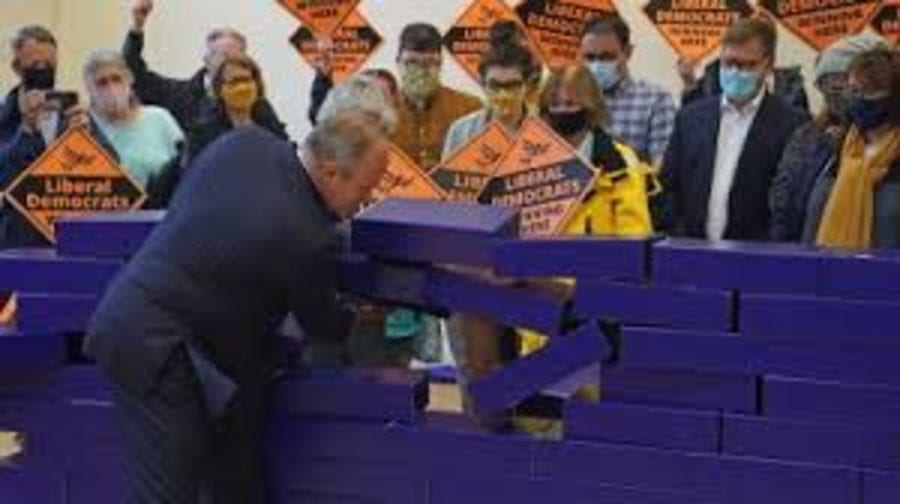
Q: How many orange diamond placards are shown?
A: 11